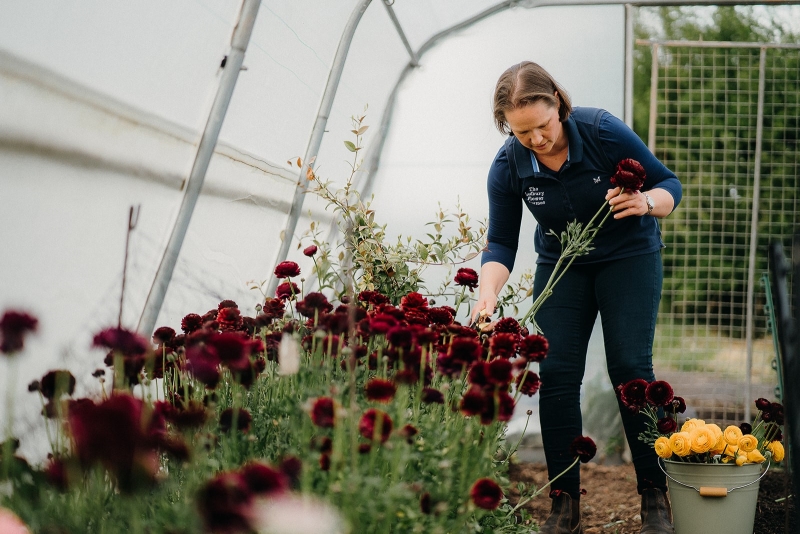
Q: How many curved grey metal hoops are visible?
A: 3